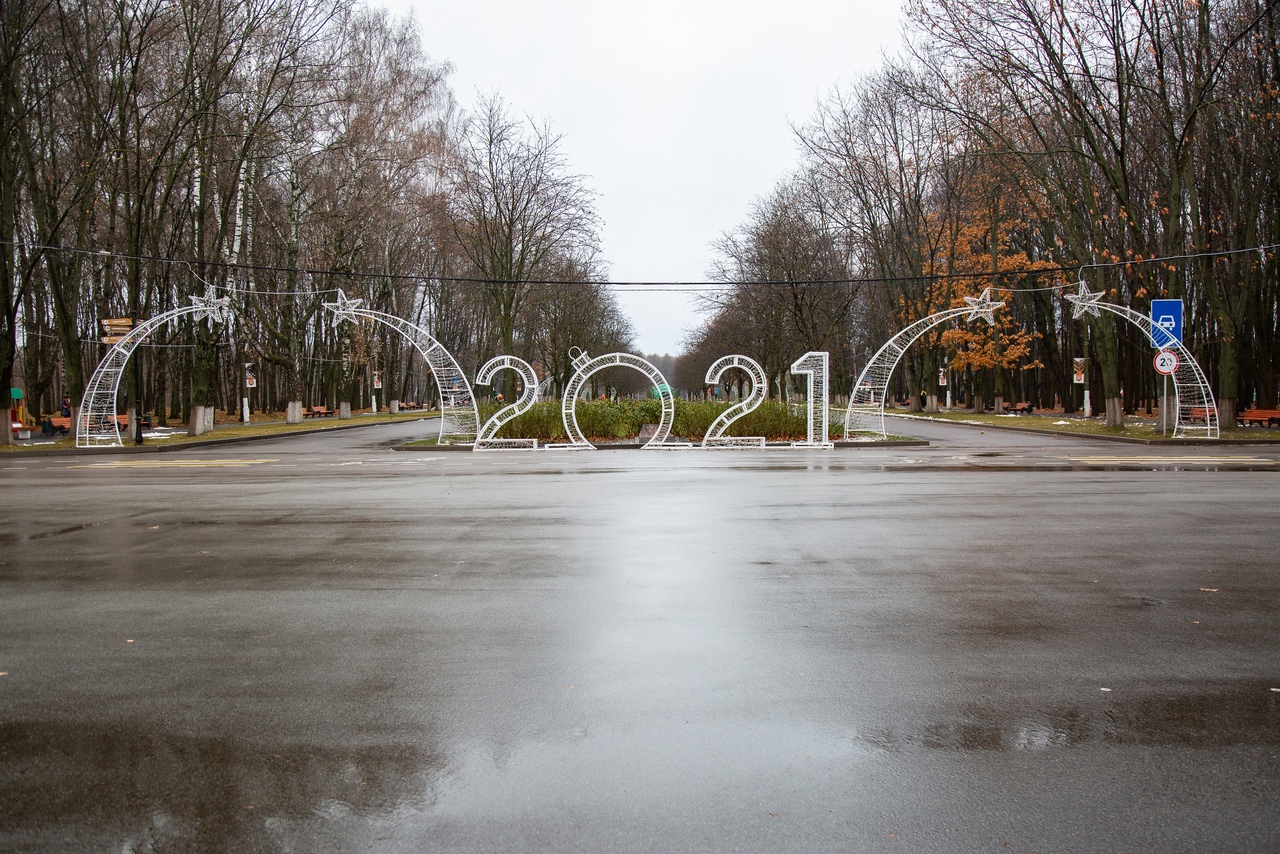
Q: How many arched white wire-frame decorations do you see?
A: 4